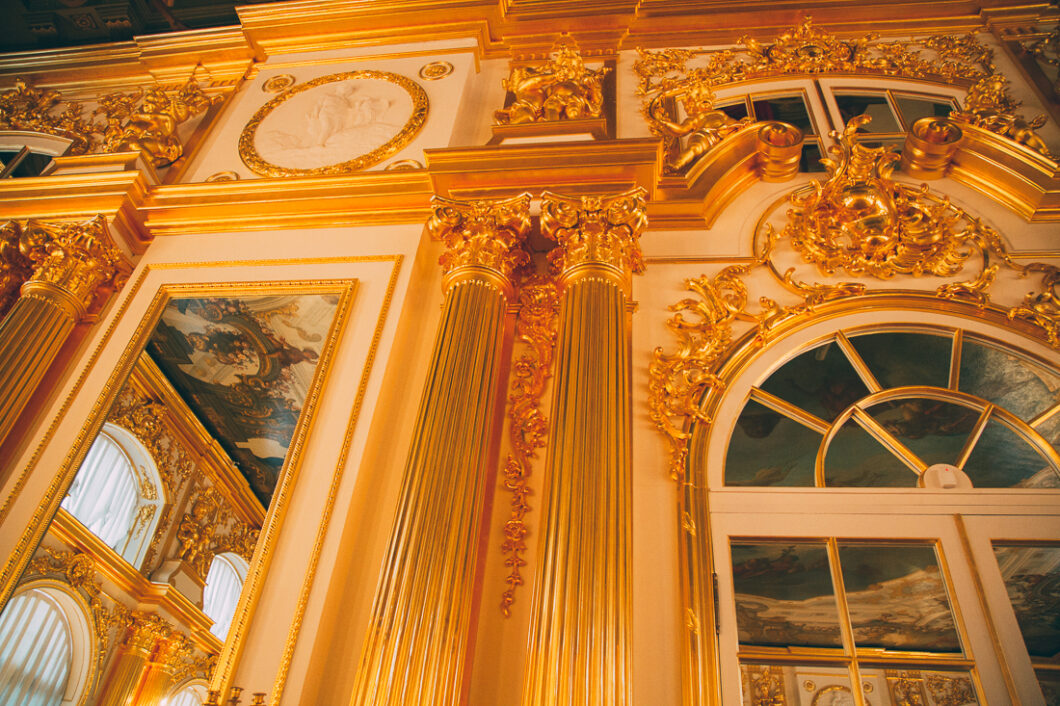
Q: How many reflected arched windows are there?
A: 4